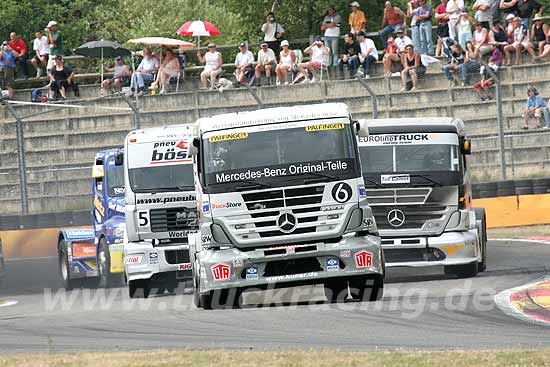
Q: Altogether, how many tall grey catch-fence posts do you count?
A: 5